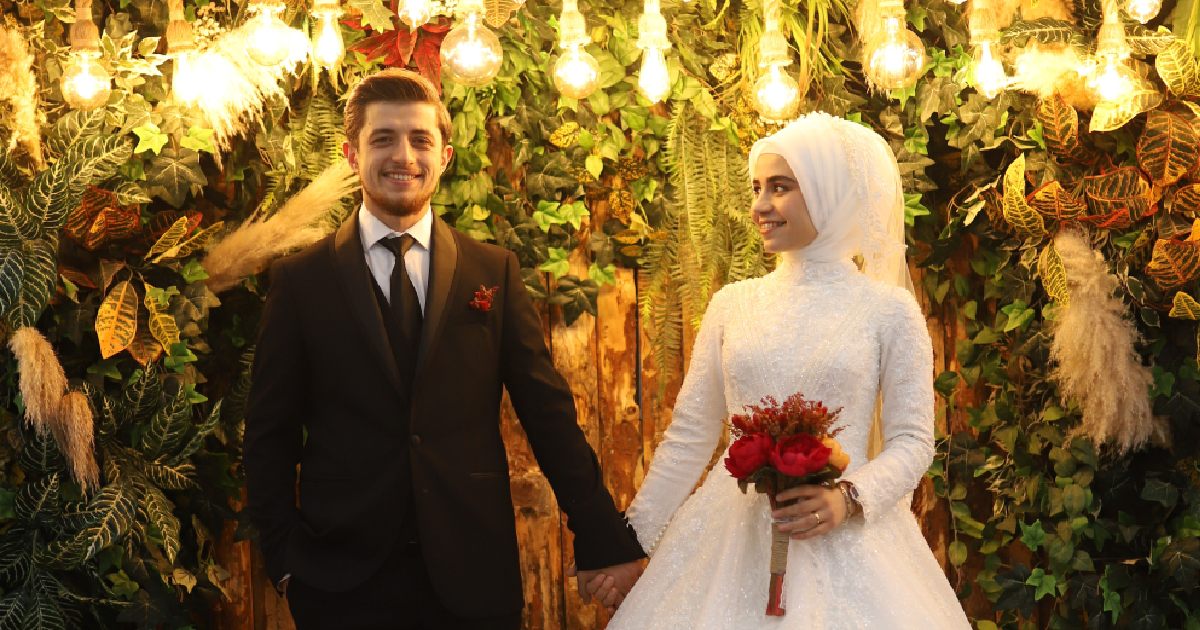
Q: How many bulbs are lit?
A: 13